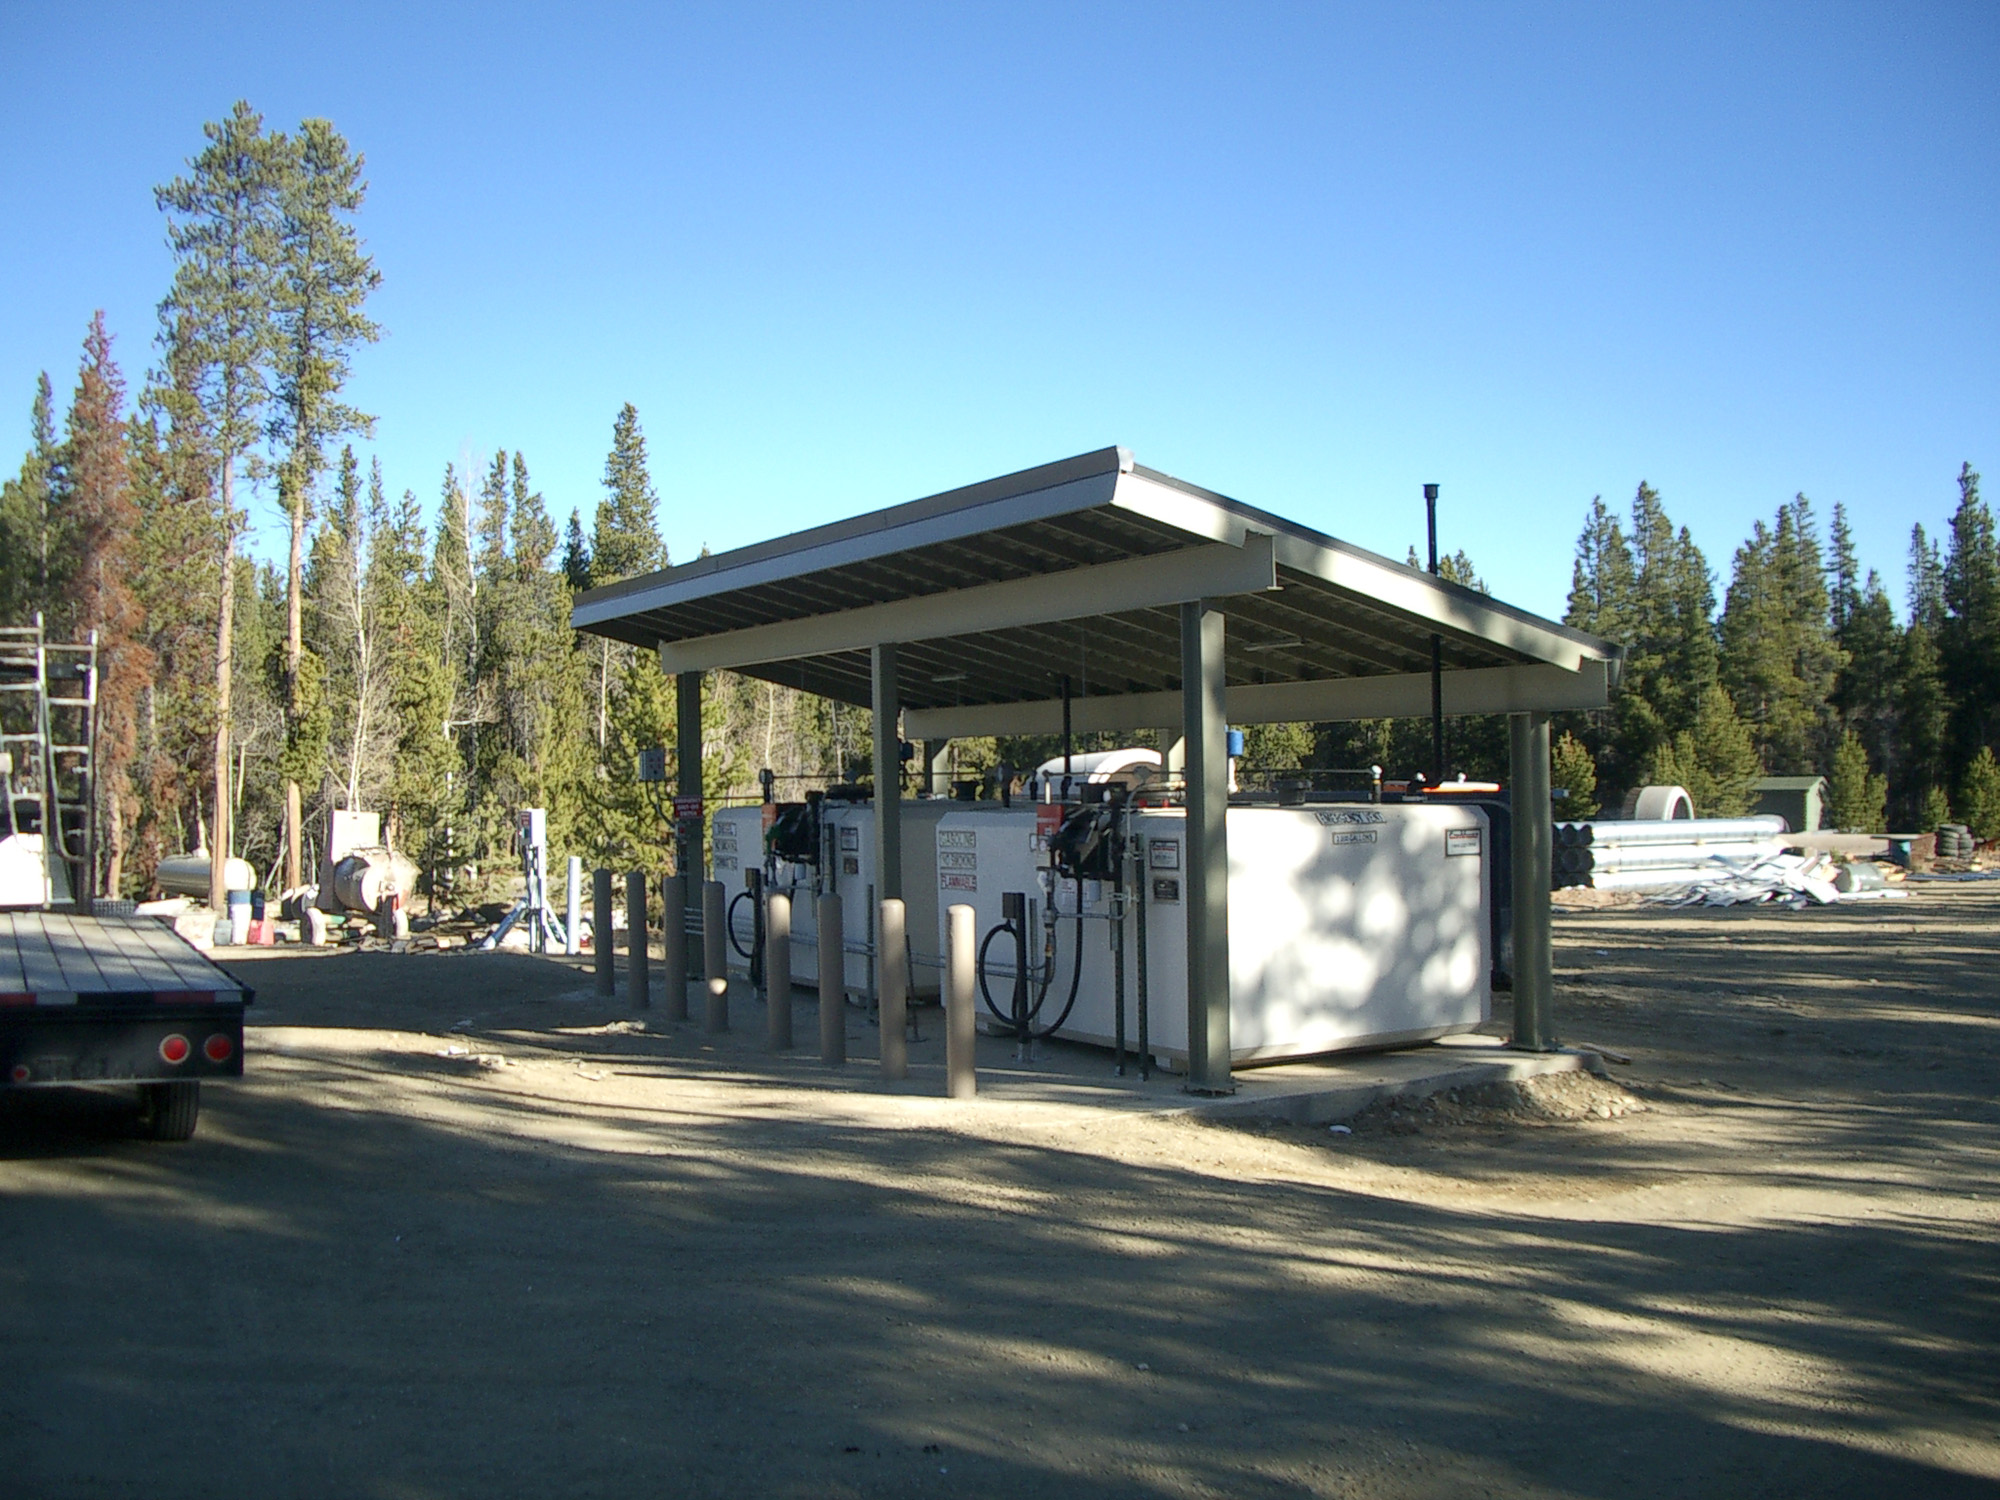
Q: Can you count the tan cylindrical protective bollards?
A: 8